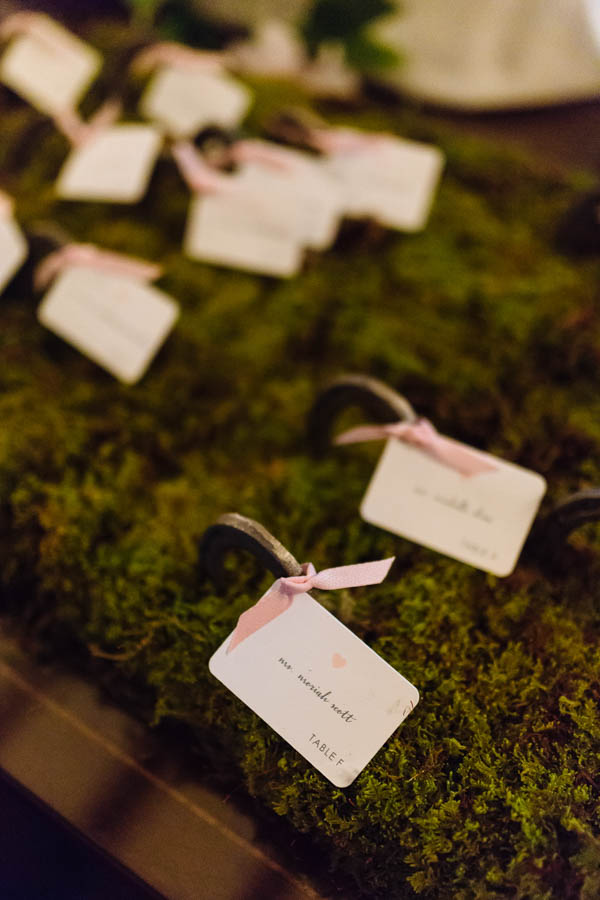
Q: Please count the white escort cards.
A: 10